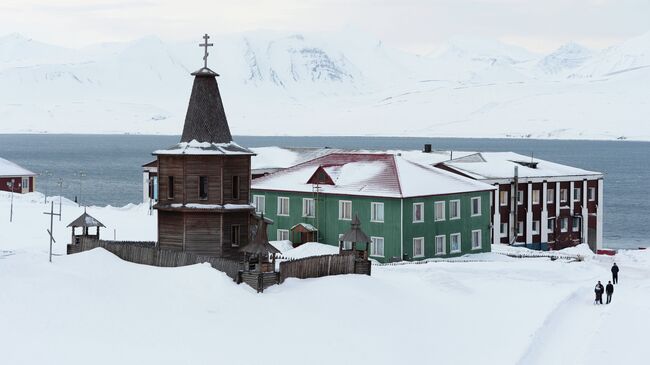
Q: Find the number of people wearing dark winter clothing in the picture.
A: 3